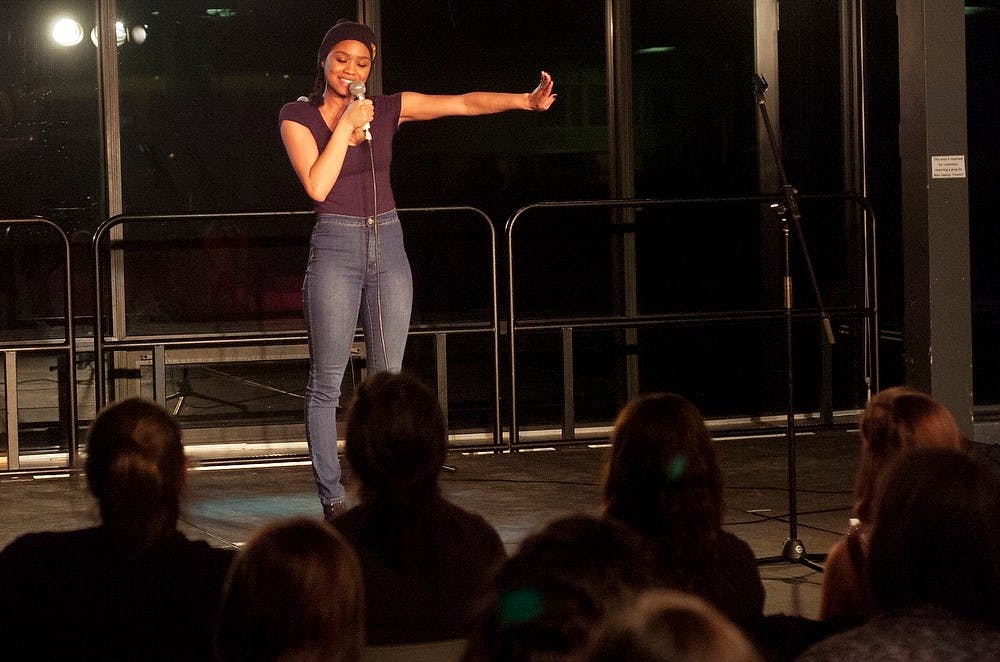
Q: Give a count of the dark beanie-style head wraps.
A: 1